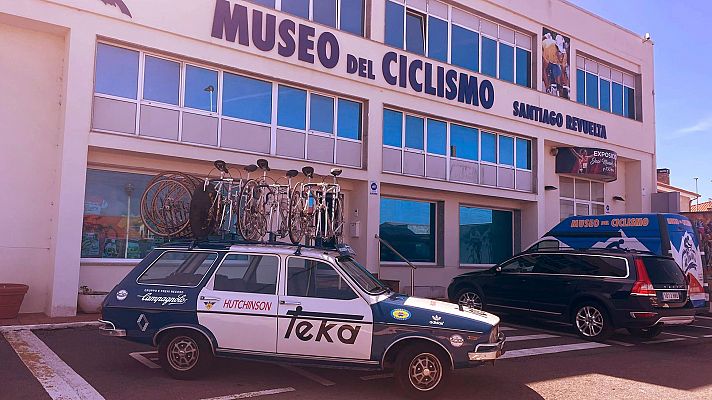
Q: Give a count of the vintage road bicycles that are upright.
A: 6